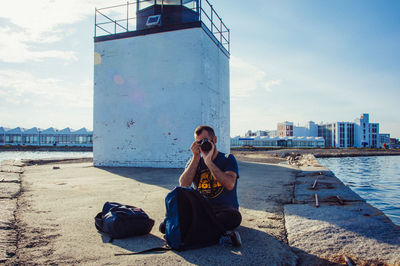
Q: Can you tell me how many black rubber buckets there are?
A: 0